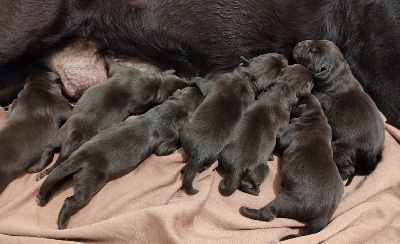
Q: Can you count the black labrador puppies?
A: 7